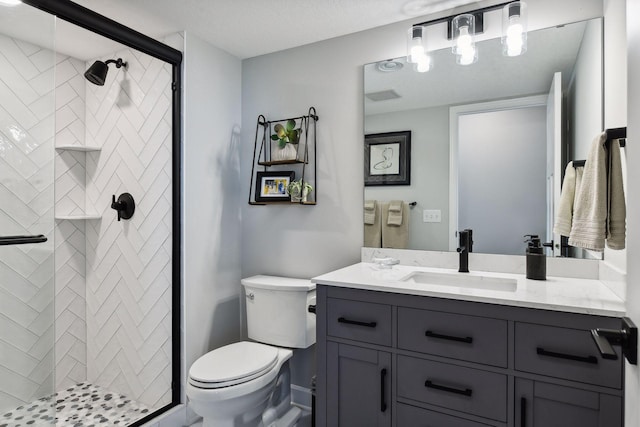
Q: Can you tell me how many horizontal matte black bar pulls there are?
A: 4